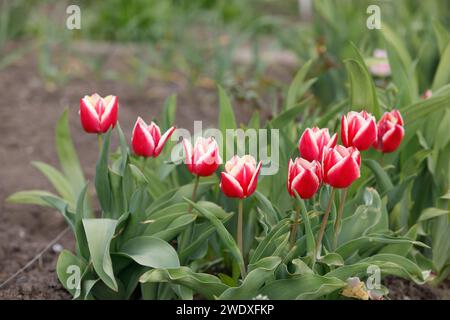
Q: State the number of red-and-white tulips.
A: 9